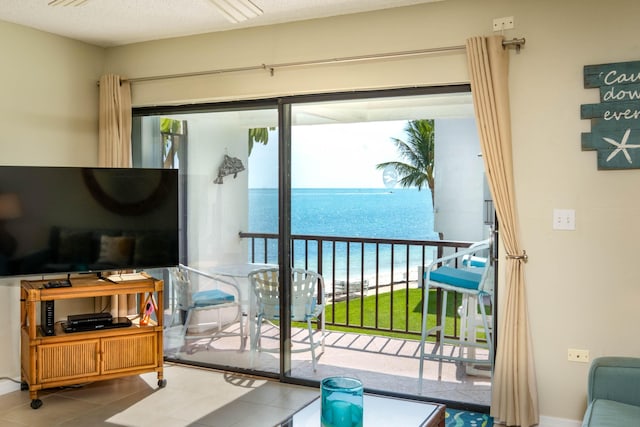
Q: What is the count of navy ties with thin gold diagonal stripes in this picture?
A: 0